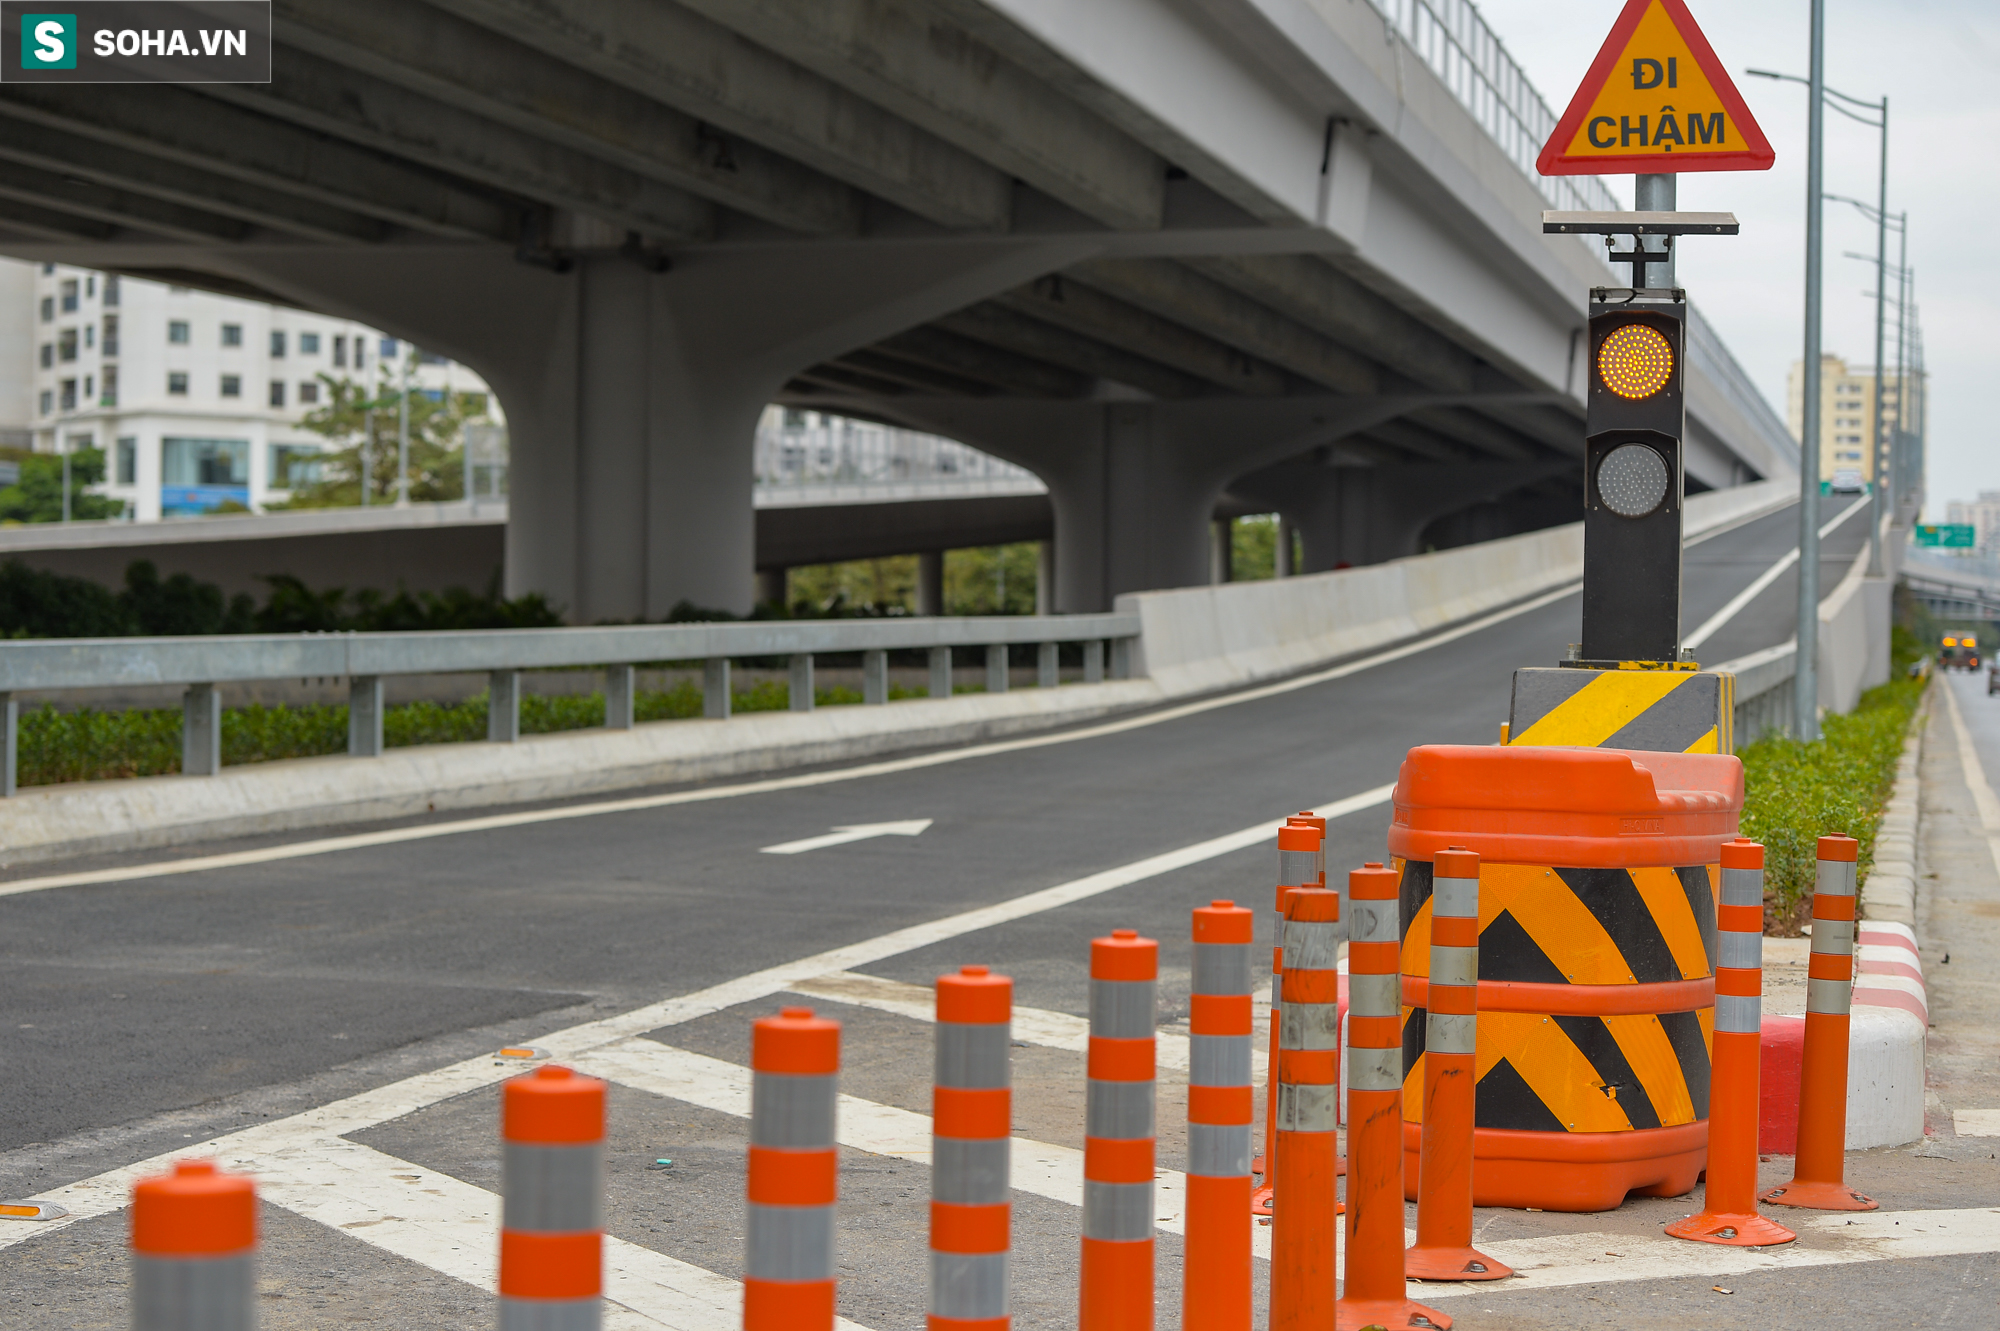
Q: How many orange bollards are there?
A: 13